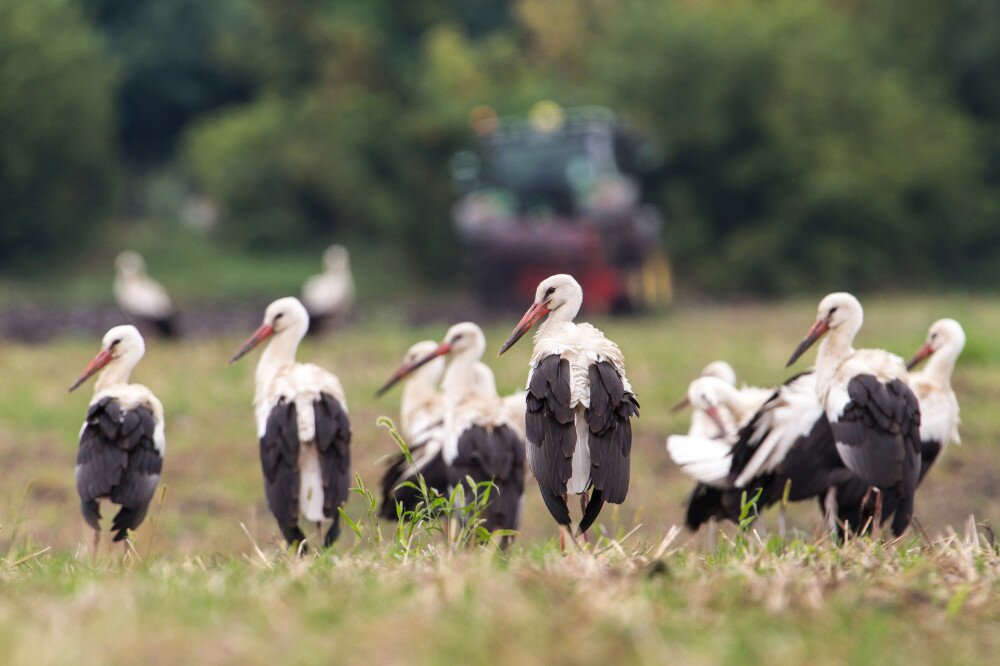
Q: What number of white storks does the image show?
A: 11